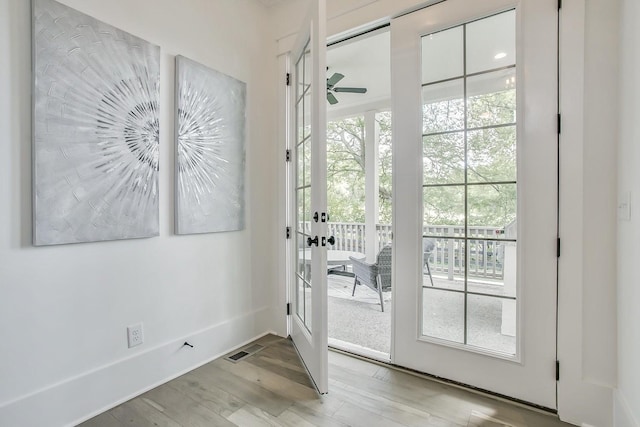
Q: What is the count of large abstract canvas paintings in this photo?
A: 2